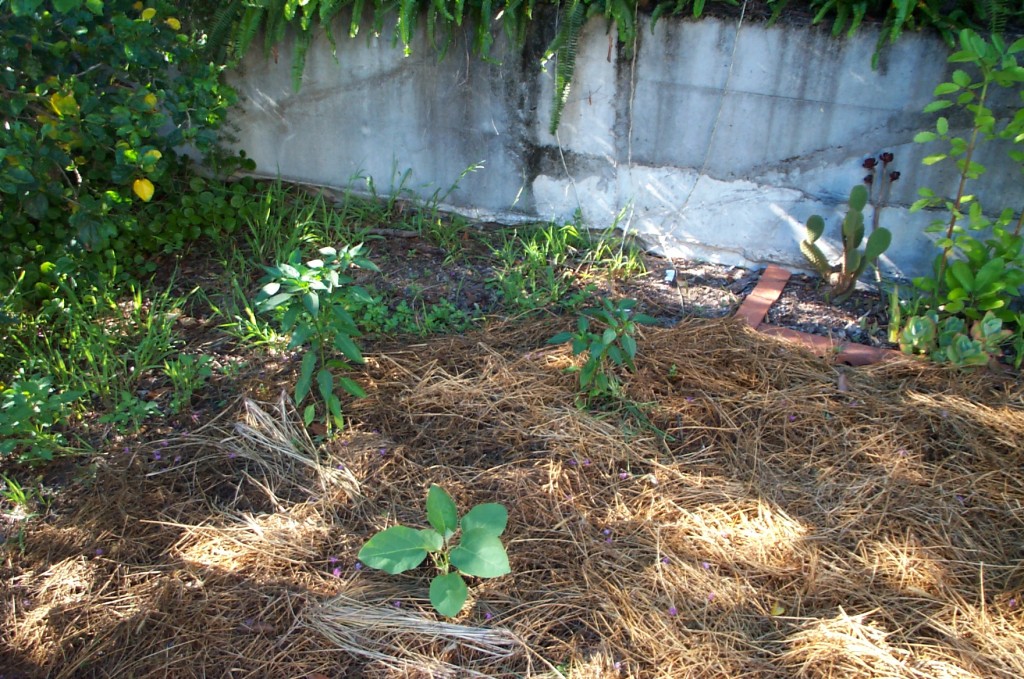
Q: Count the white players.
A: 0